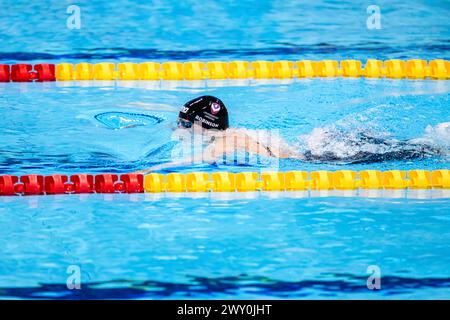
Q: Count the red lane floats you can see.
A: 9